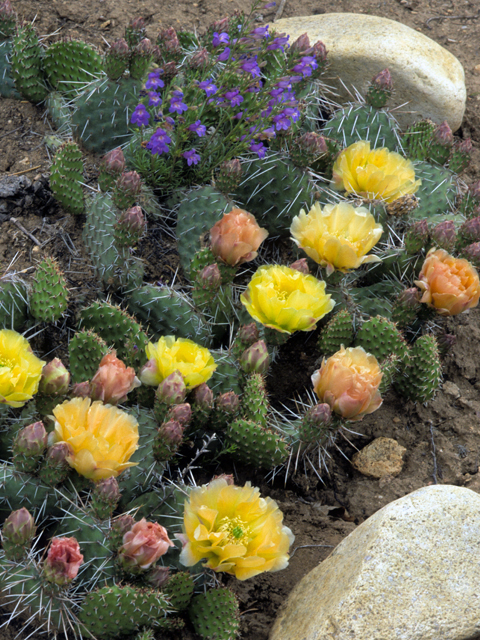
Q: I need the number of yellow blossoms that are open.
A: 7